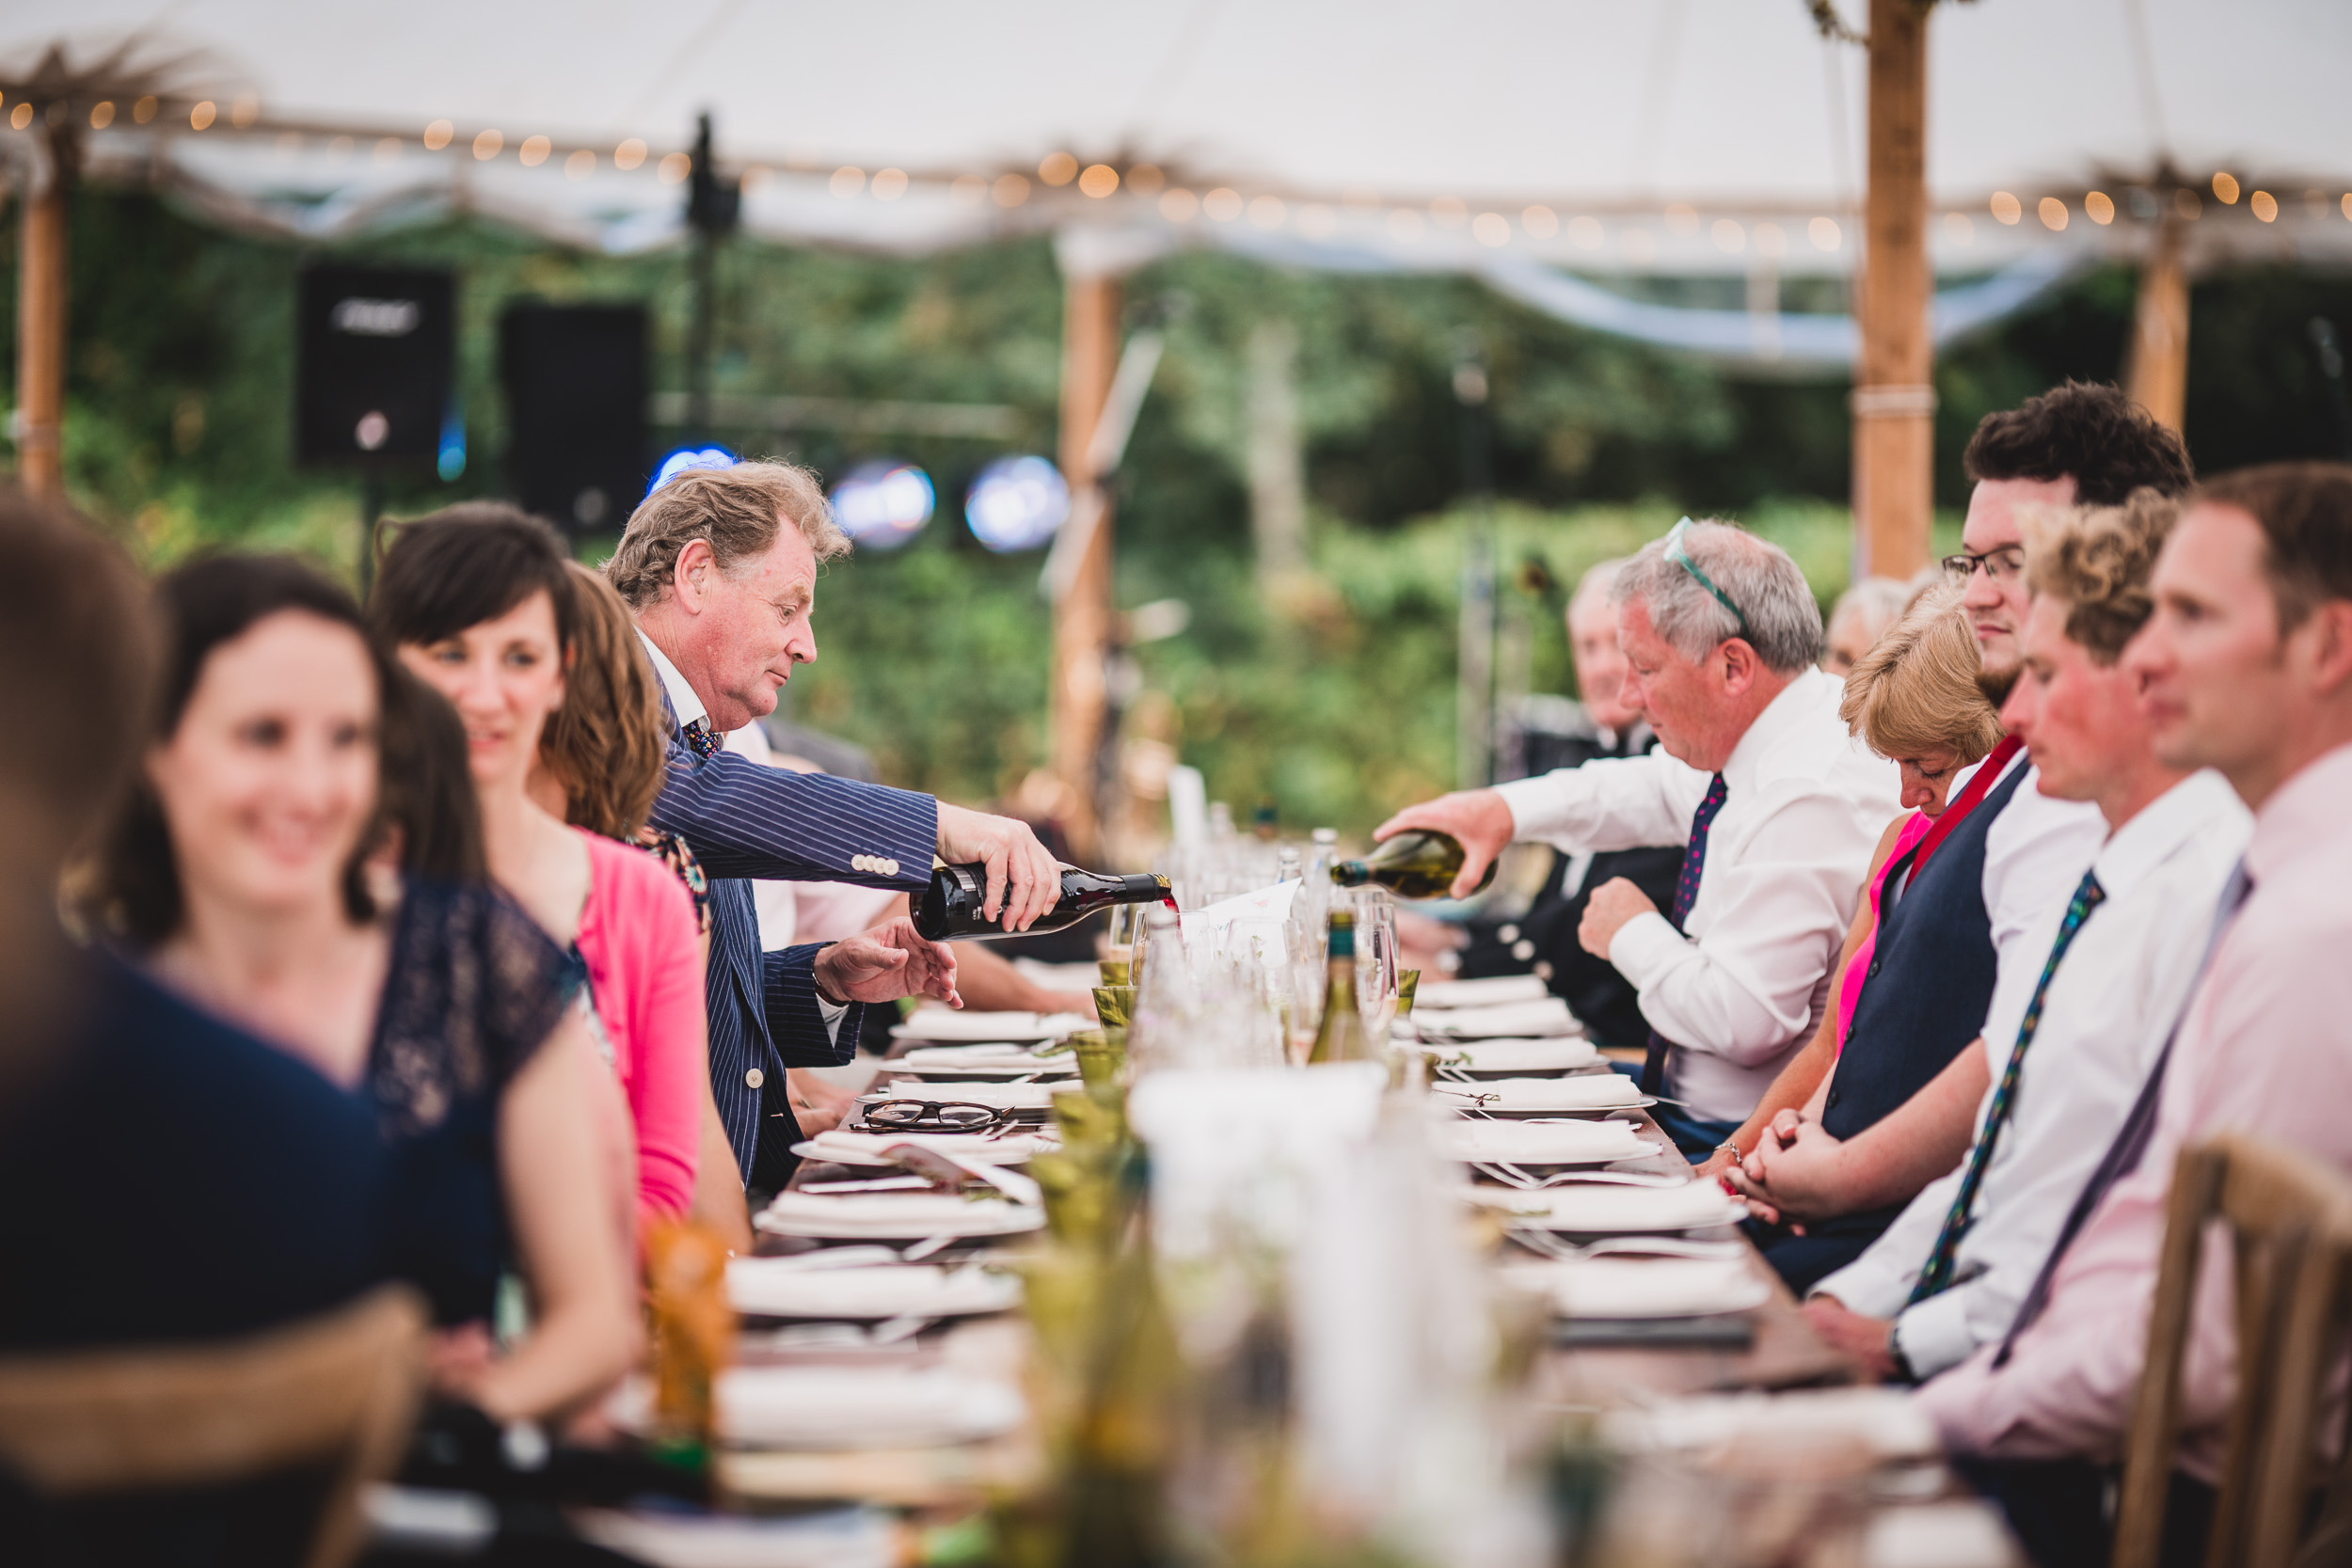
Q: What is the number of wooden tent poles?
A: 4